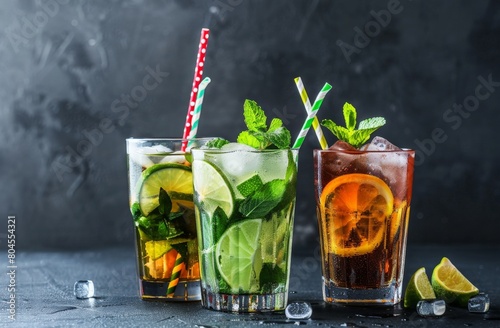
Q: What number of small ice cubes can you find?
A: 4